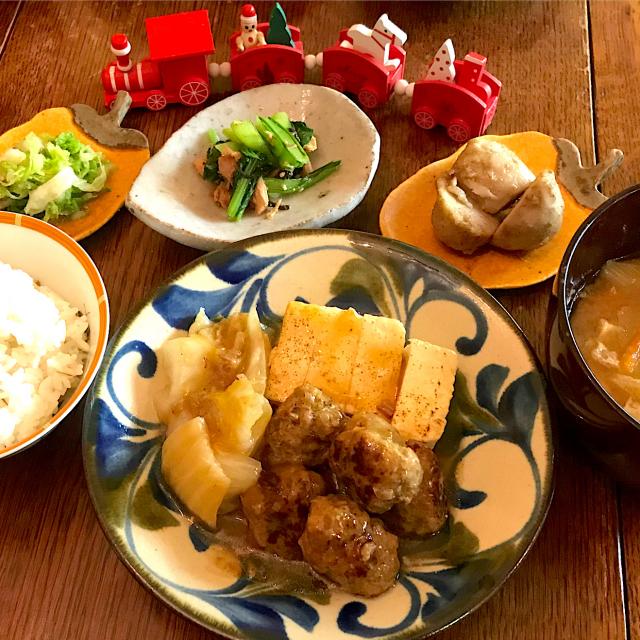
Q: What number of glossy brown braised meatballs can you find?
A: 5